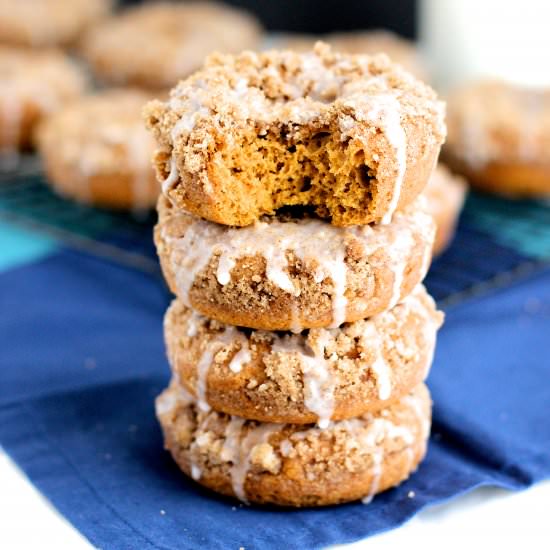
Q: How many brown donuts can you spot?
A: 11